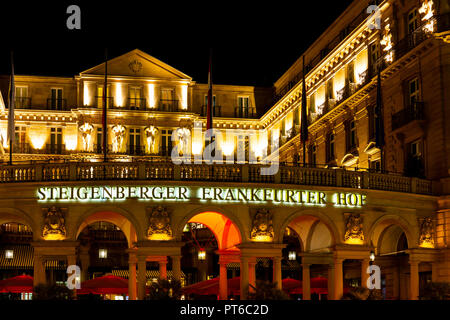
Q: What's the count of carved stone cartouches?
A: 5